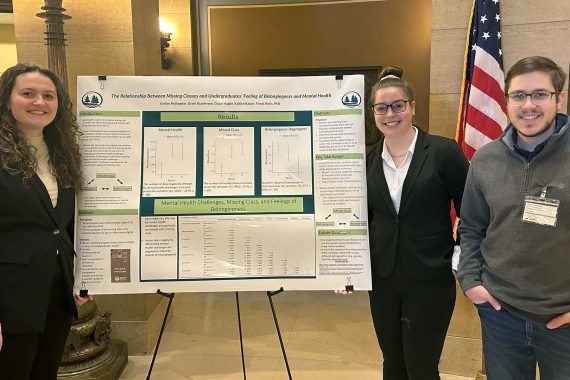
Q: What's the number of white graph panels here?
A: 3